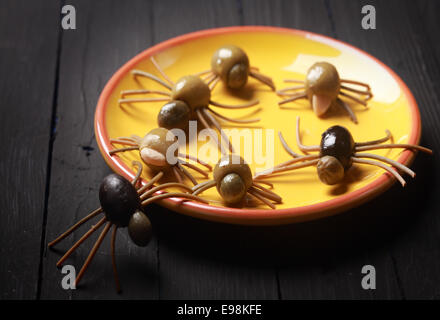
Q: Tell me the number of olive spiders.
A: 7